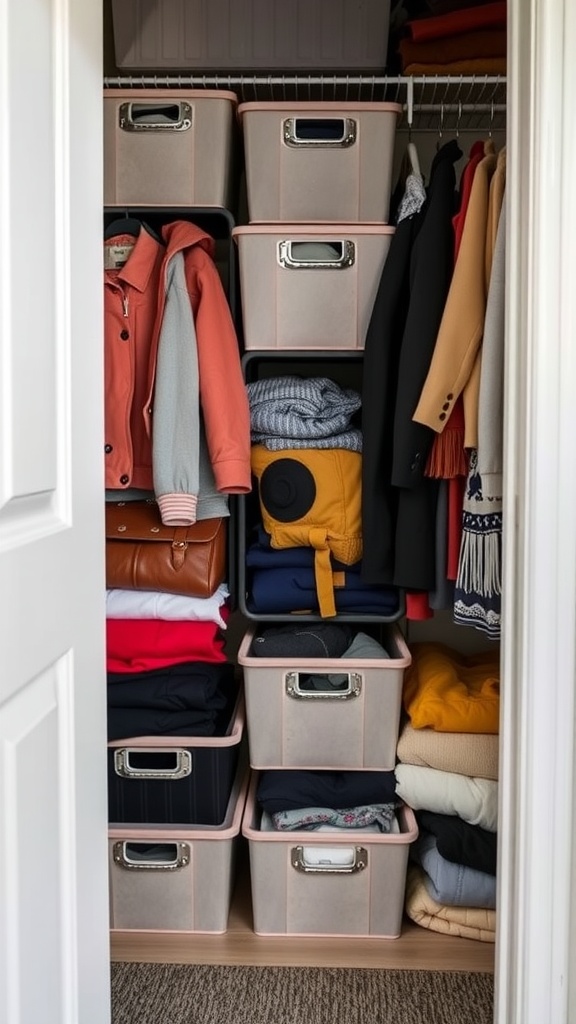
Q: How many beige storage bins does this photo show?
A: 6